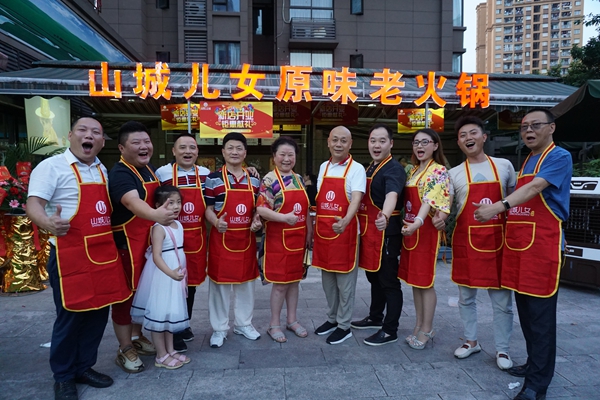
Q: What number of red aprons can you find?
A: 10